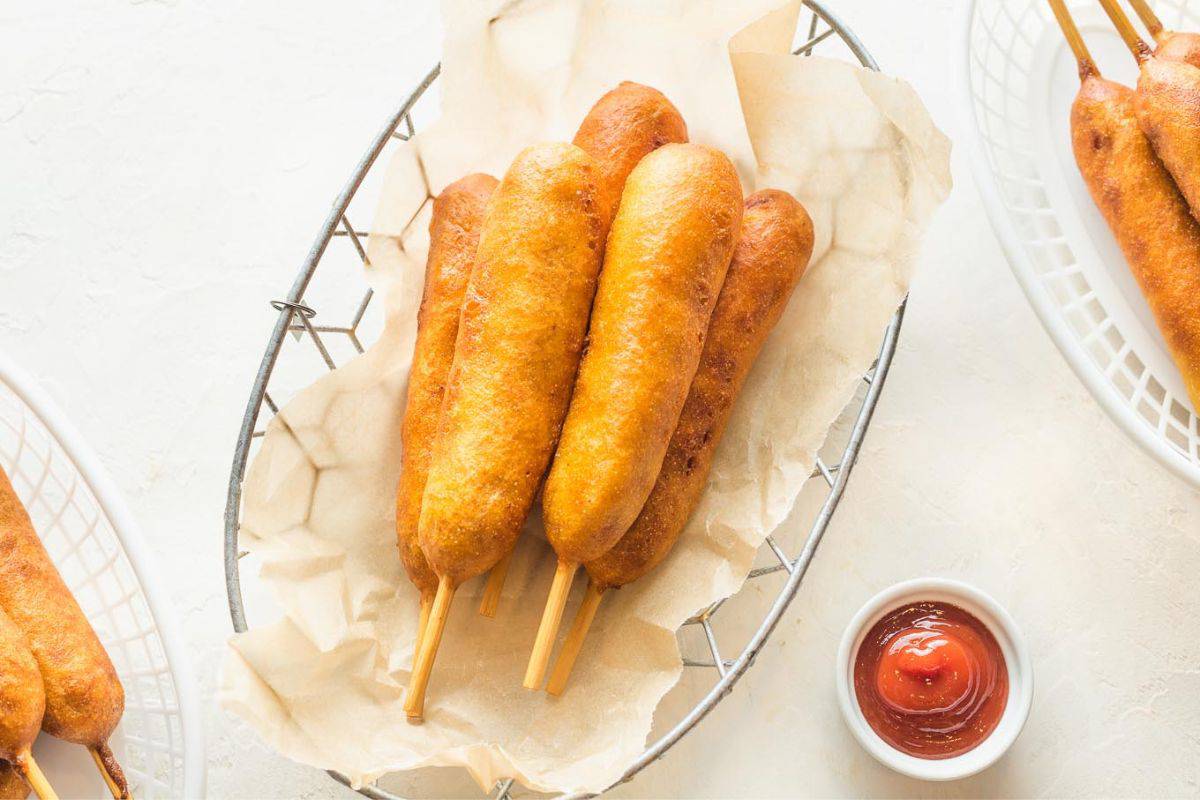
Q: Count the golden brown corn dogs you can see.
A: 11